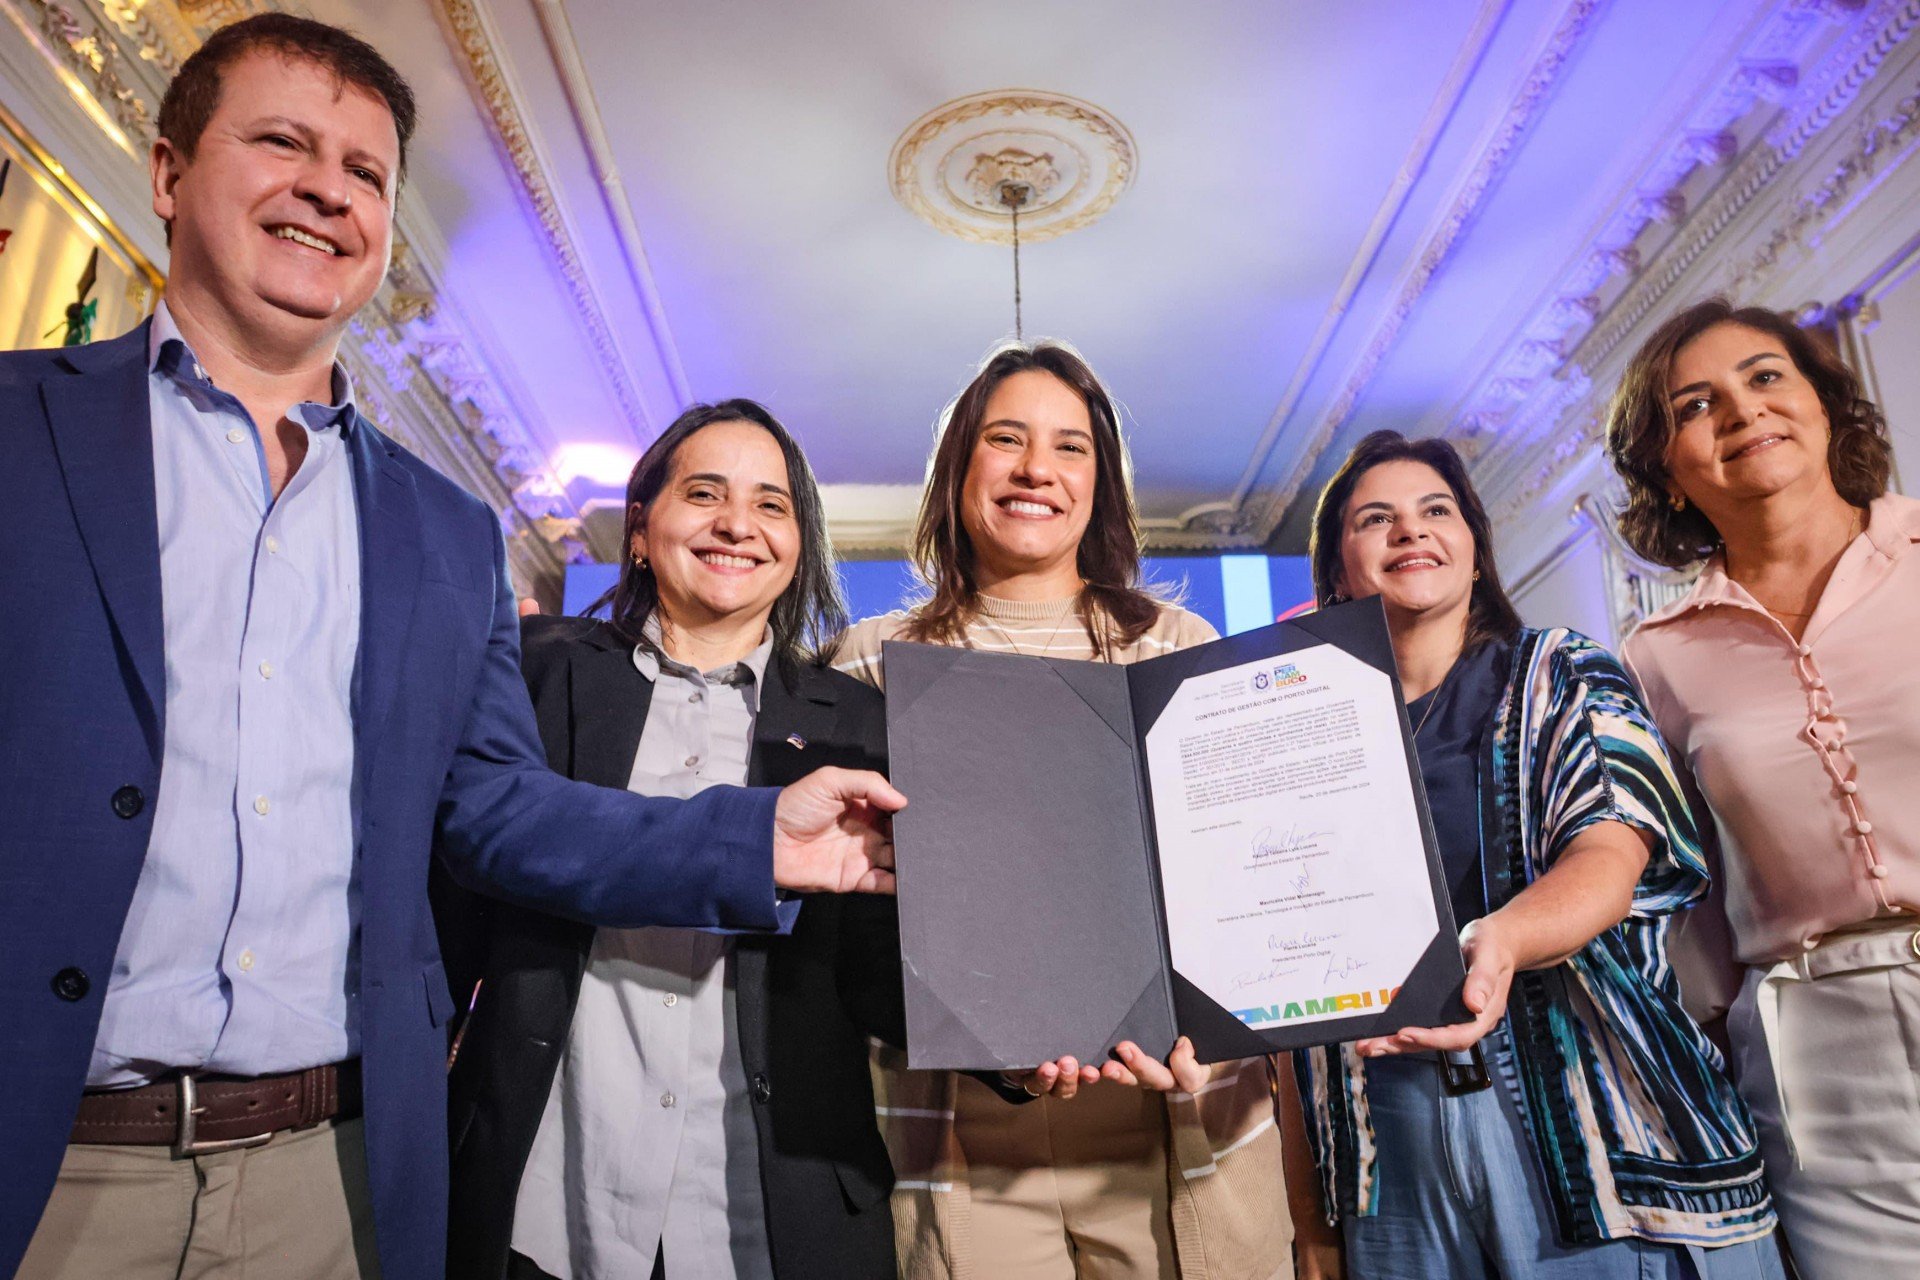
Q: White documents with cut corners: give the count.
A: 1